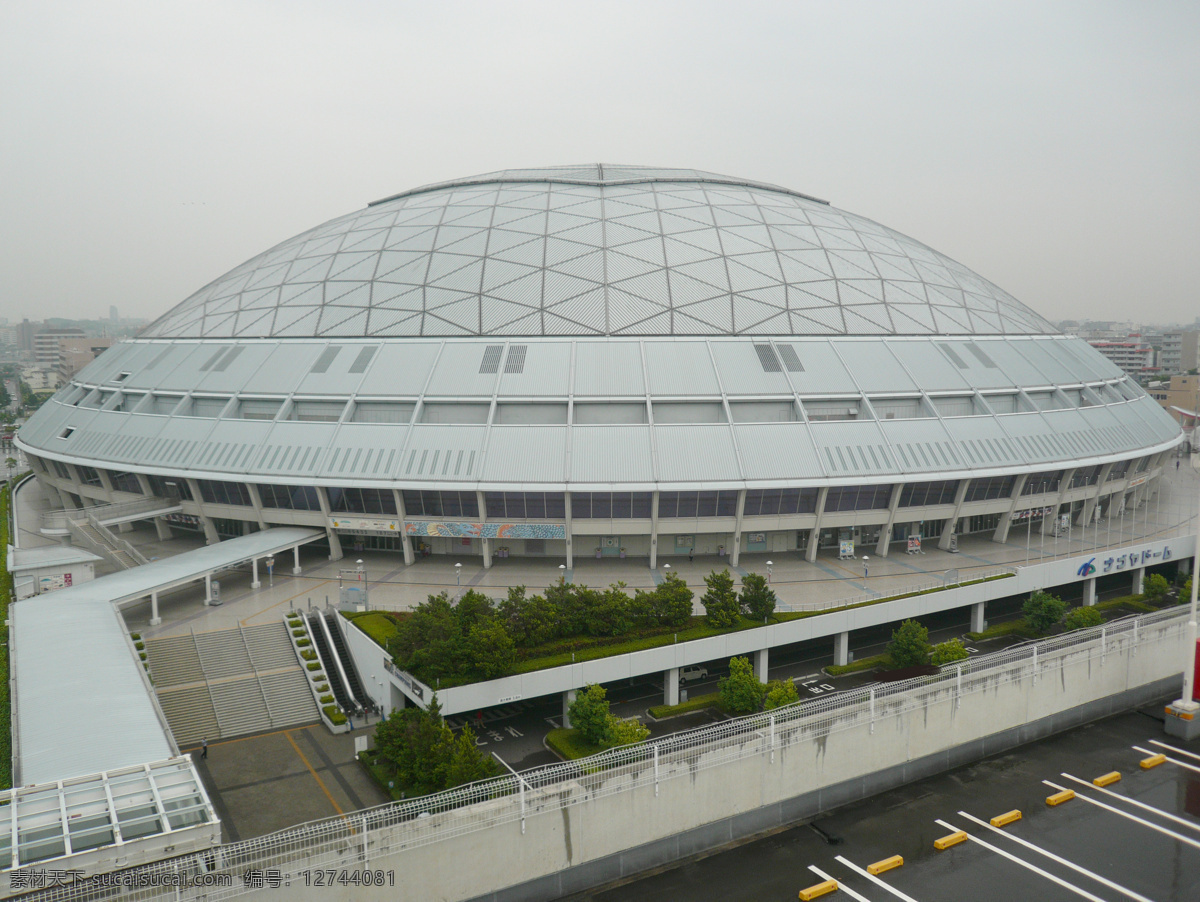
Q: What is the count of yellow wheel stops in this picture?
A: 7